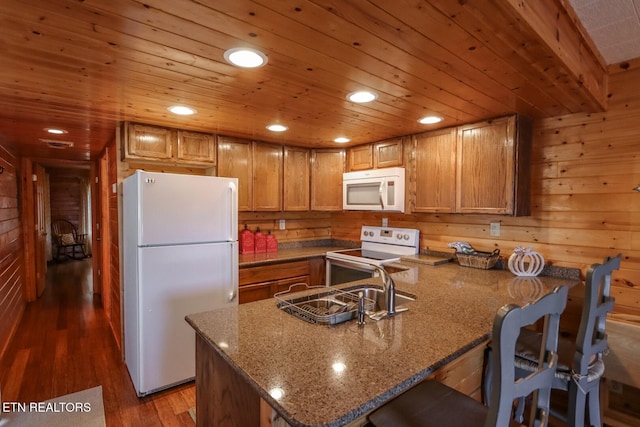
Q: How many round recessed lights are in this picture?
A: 7